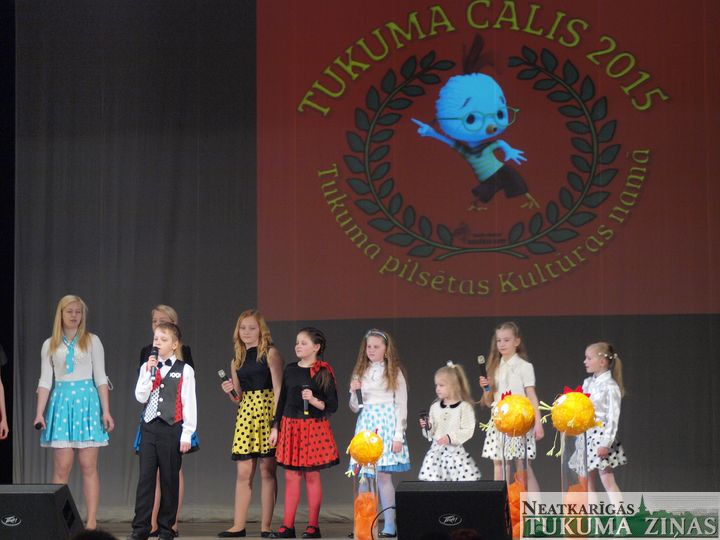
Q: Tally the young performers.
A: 9